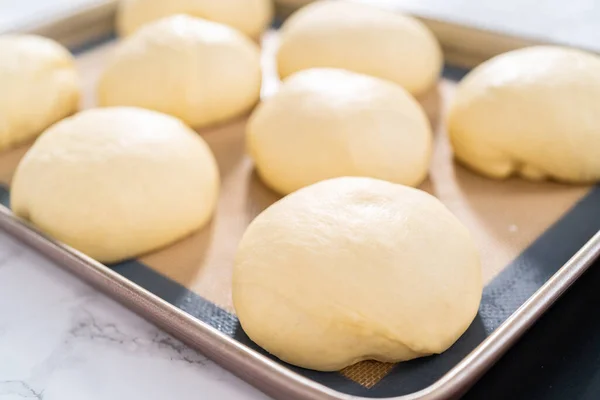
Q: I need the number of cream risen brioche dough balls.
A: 8